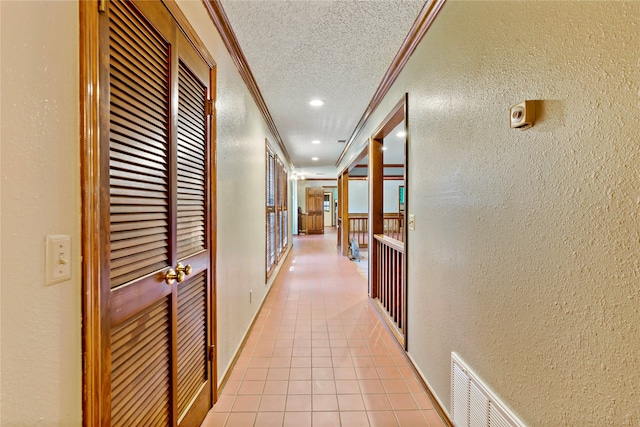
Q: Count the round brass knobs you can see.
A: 2